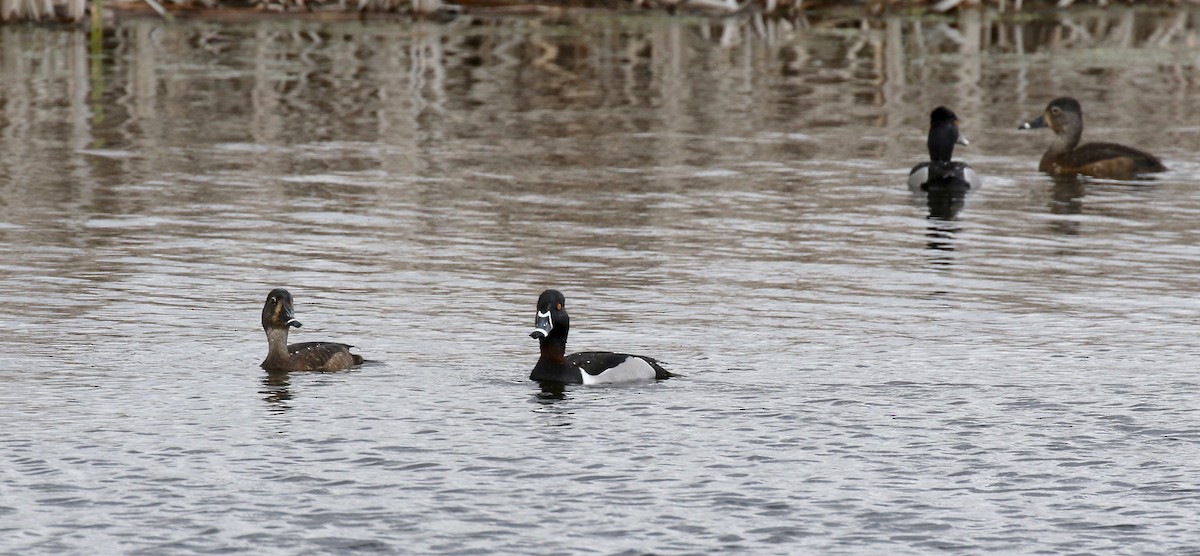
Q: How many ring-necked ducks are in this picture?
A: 4